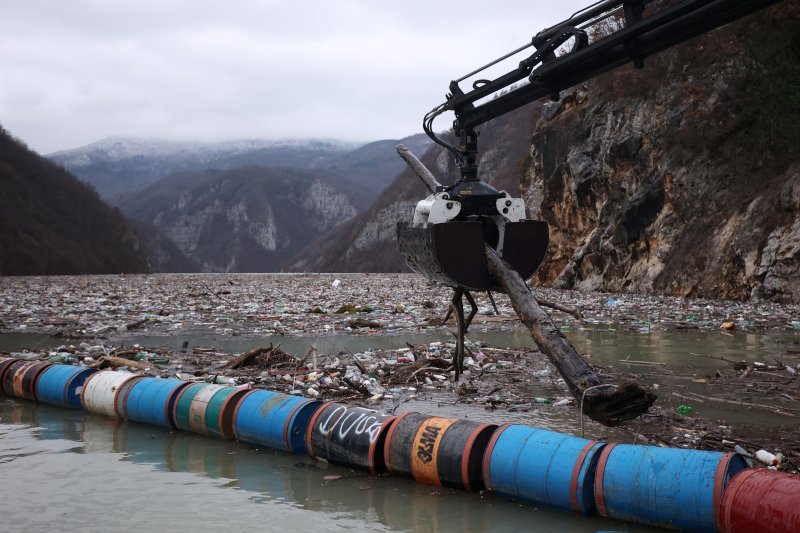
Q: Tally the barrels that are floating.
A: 12